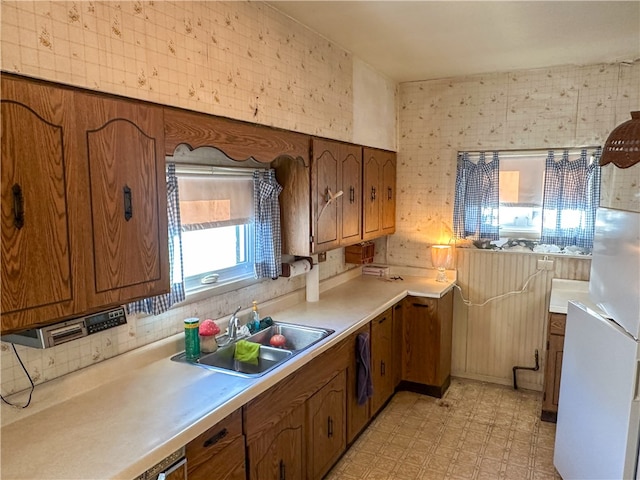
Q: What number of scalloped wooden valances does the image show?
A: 1